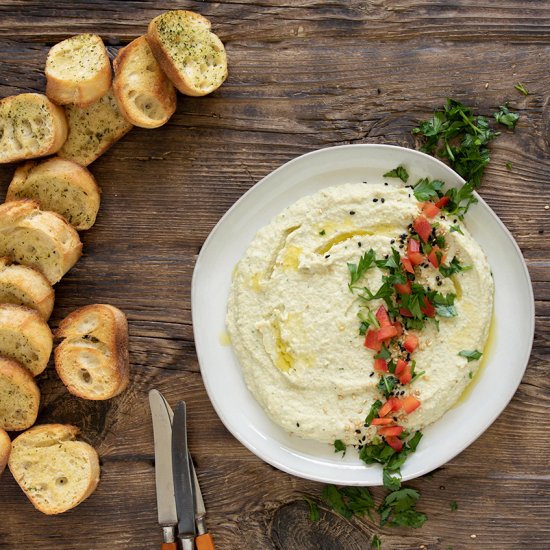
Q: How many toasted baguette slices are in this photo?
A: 13